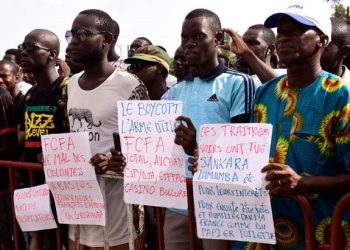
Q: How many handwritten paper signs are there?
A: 4